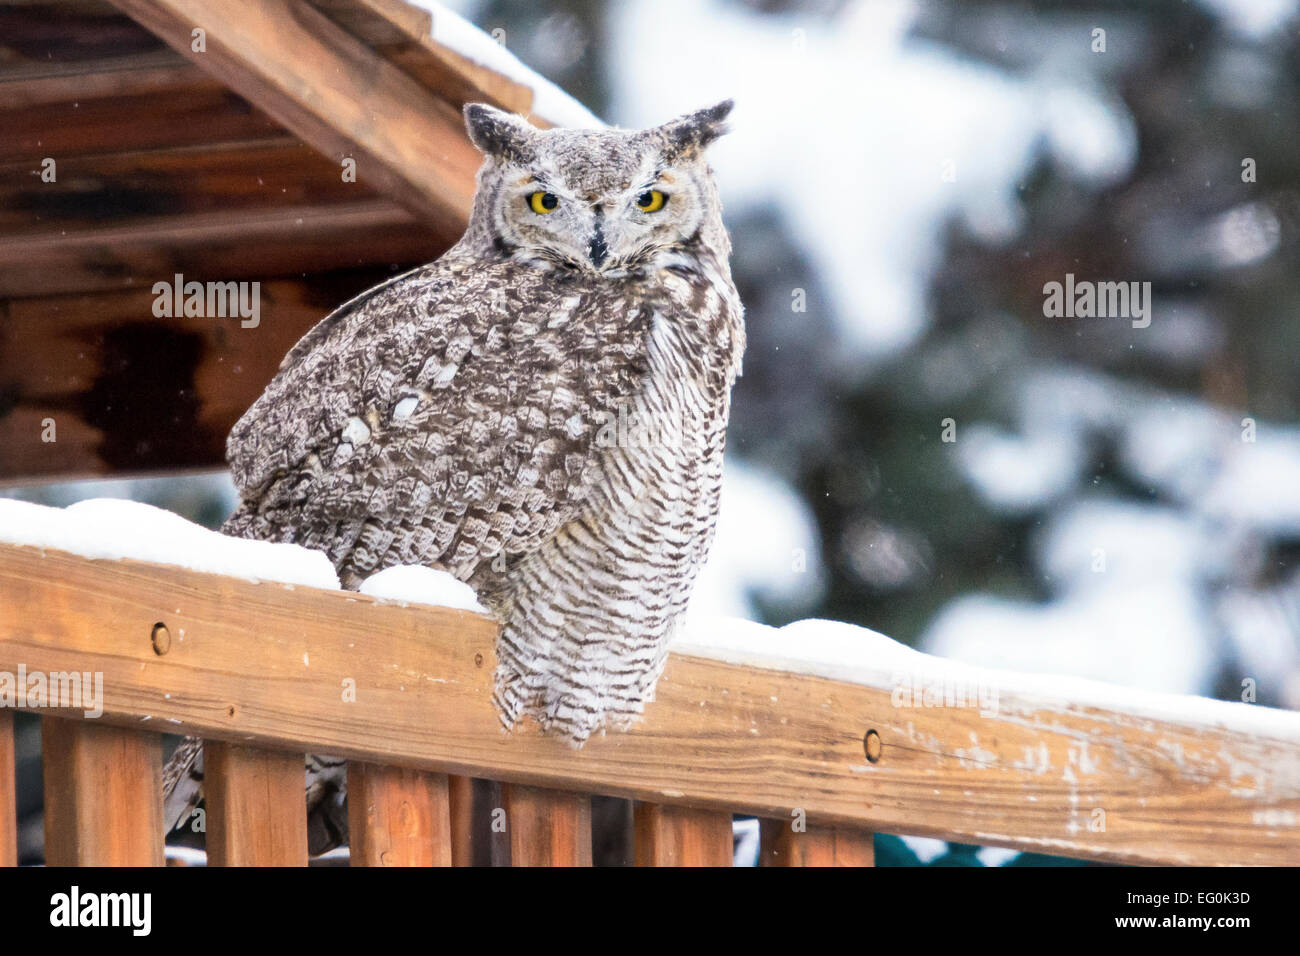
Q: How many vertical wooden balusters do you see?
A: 7